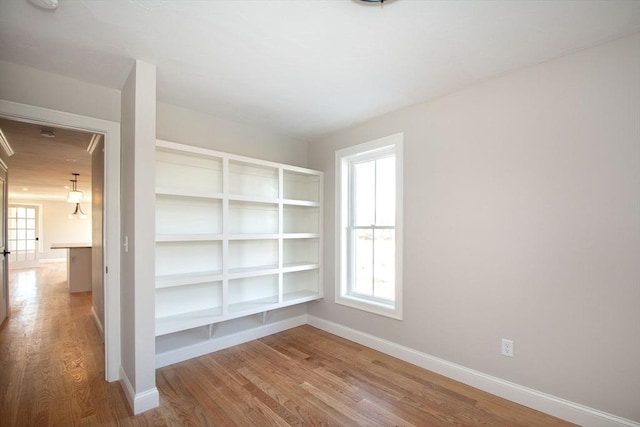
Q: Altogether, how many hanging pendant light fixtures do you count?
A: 2